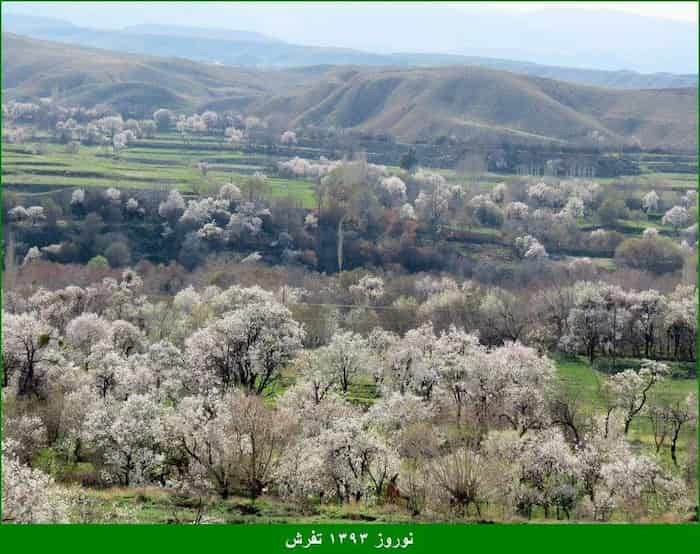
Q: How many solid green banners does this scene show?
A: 1